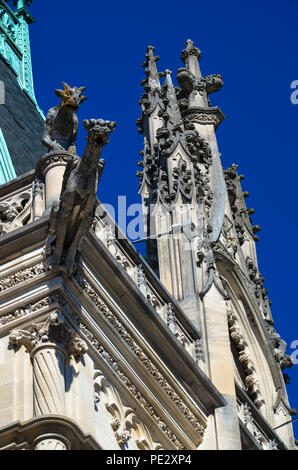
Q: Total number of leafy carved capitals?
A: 1